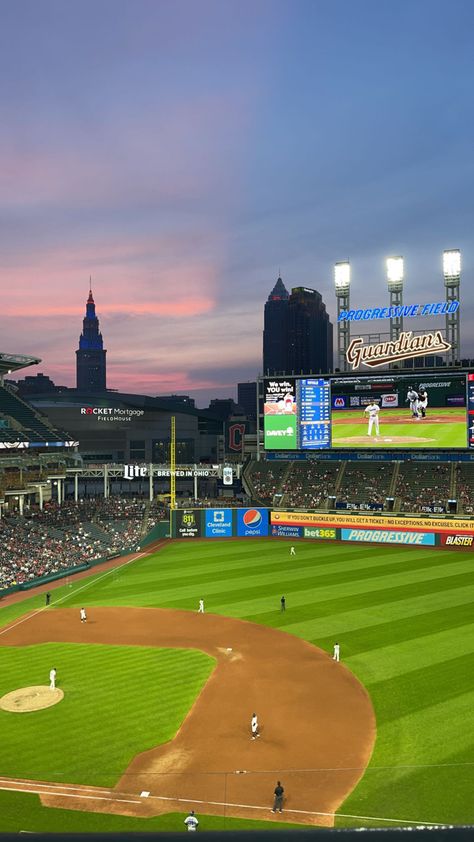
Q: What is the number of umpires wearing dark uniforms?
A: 3